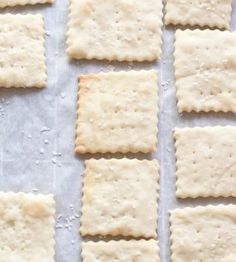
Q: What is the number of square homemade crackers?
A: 11